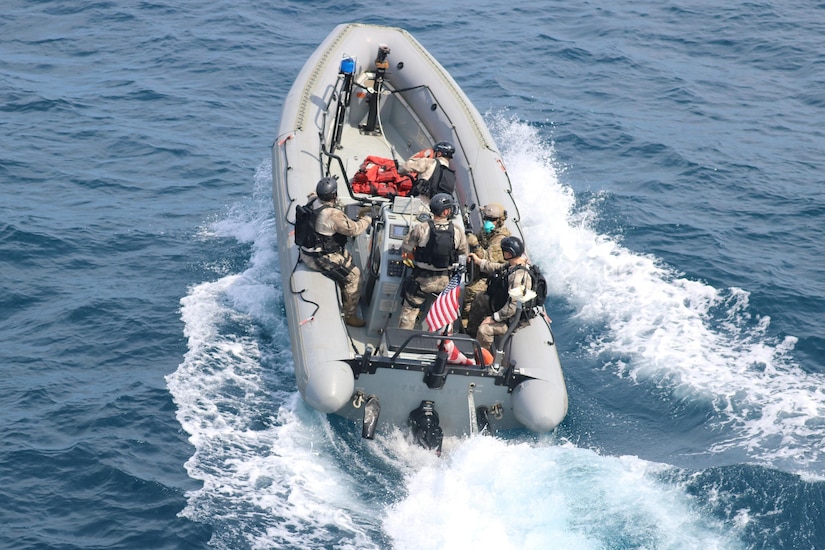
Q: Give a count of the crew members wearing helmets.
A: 5